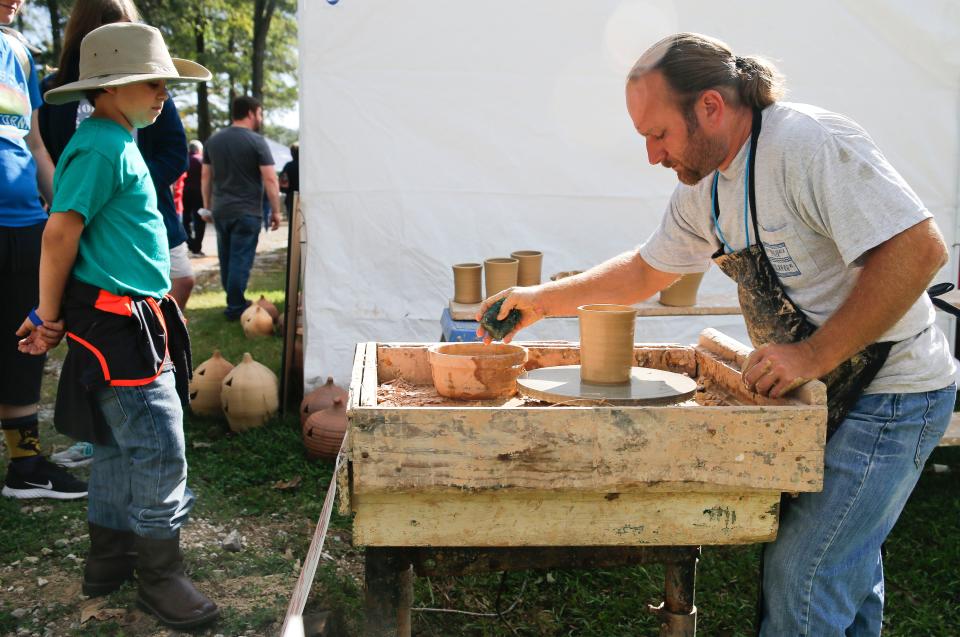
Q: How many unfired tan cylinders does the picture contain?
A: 5